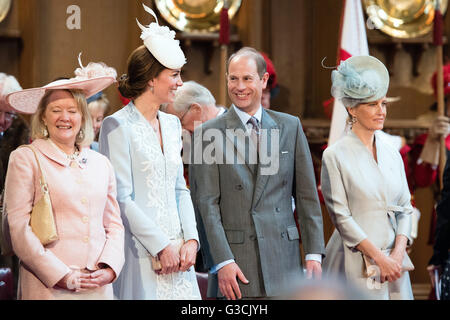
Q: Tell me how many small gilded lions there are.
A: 0